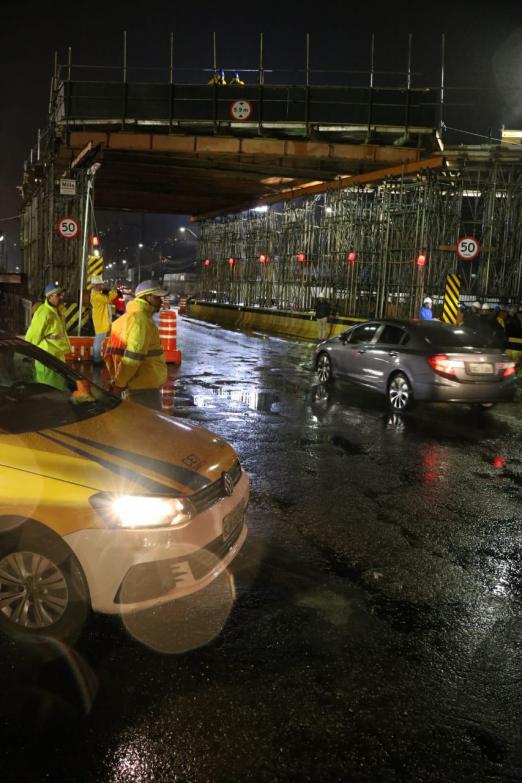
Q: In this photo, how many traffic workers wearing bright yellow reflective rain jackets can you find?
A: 3